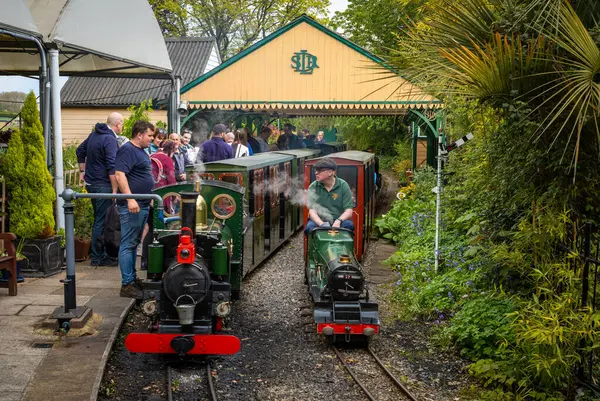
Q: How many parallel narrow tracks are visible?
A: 2